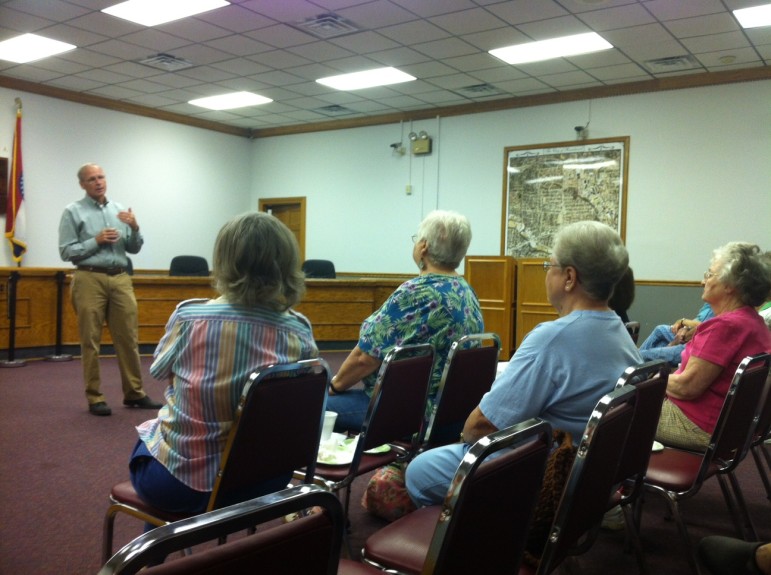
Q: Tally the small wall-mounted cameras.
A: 2